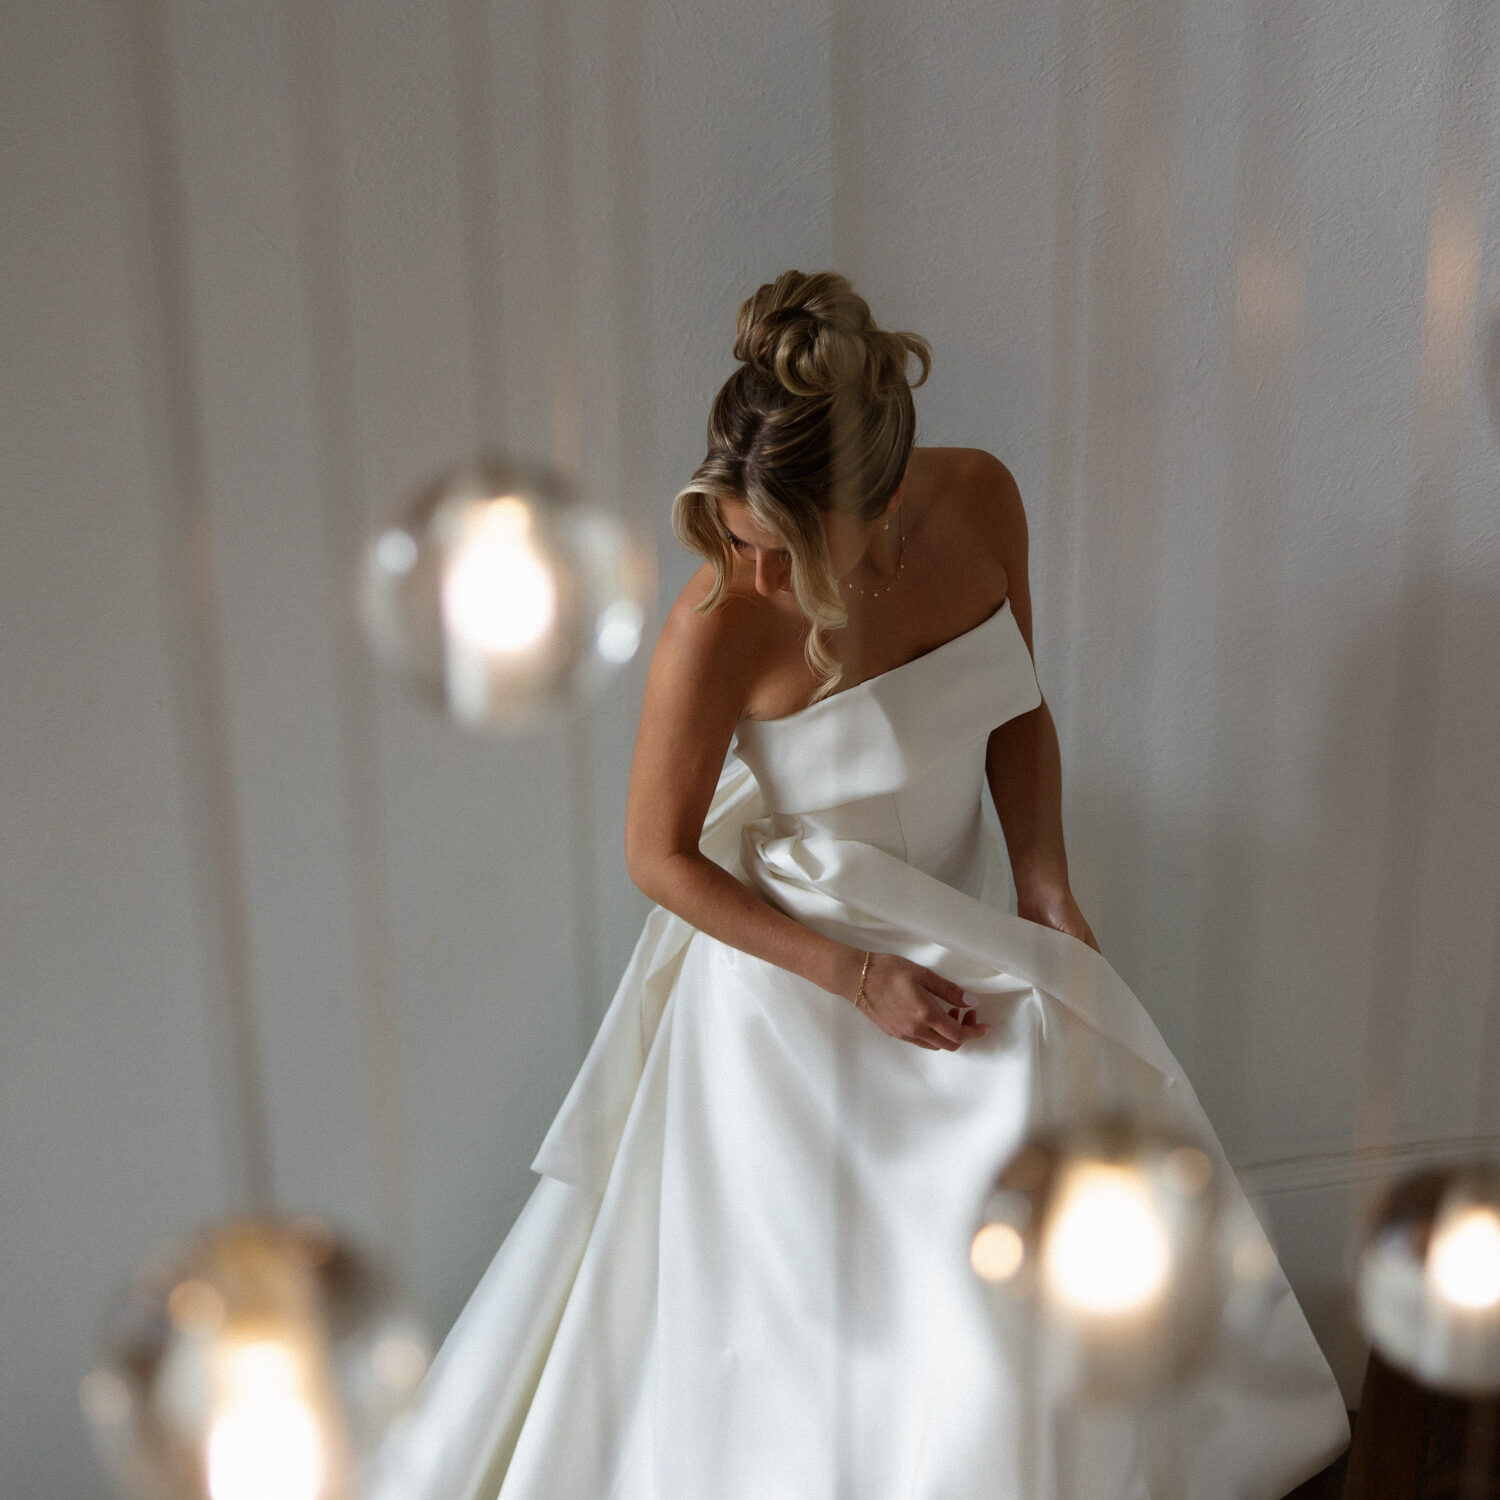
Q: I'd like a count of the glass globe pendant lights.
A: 4